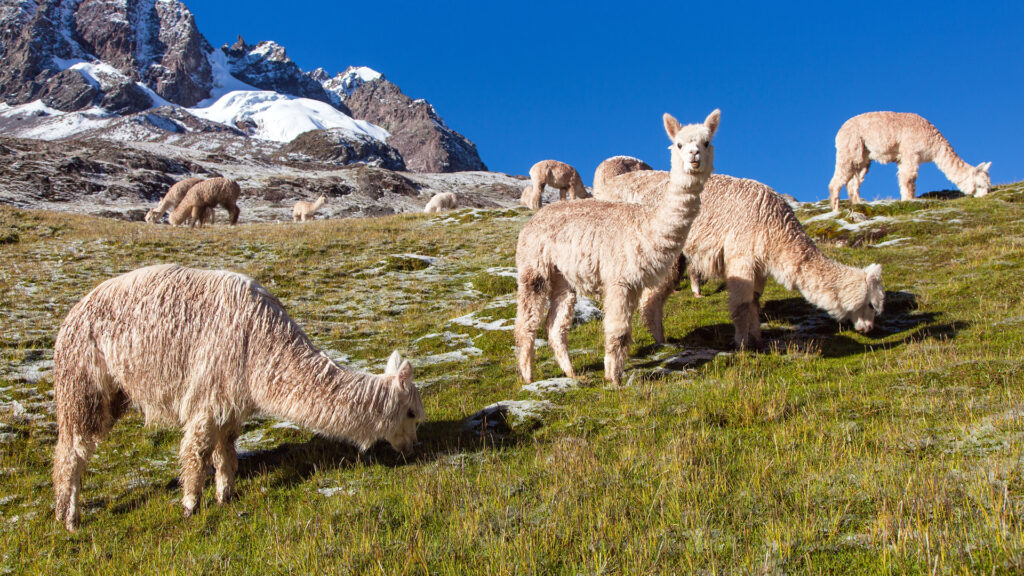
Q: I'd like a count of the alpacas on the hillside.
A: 11